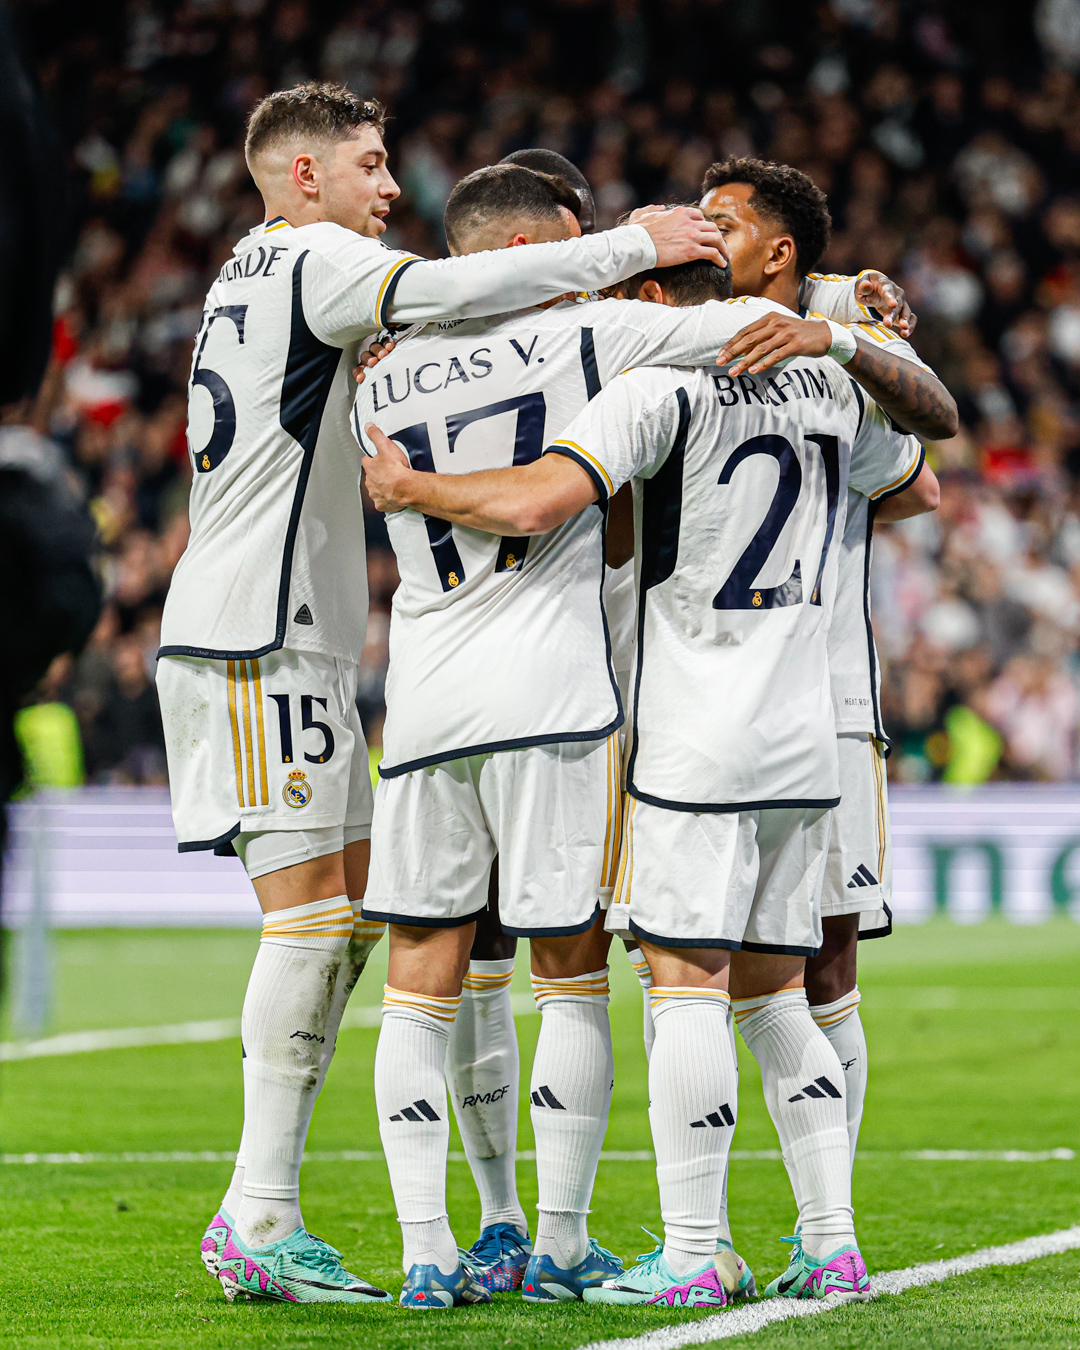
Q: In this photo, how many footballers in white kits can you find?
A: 5